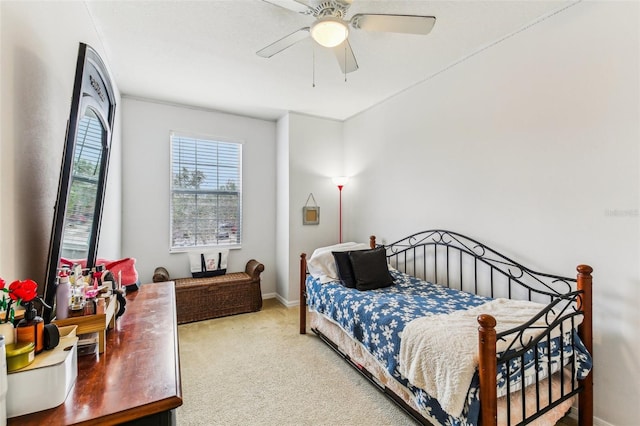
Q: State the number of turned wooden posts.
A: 4